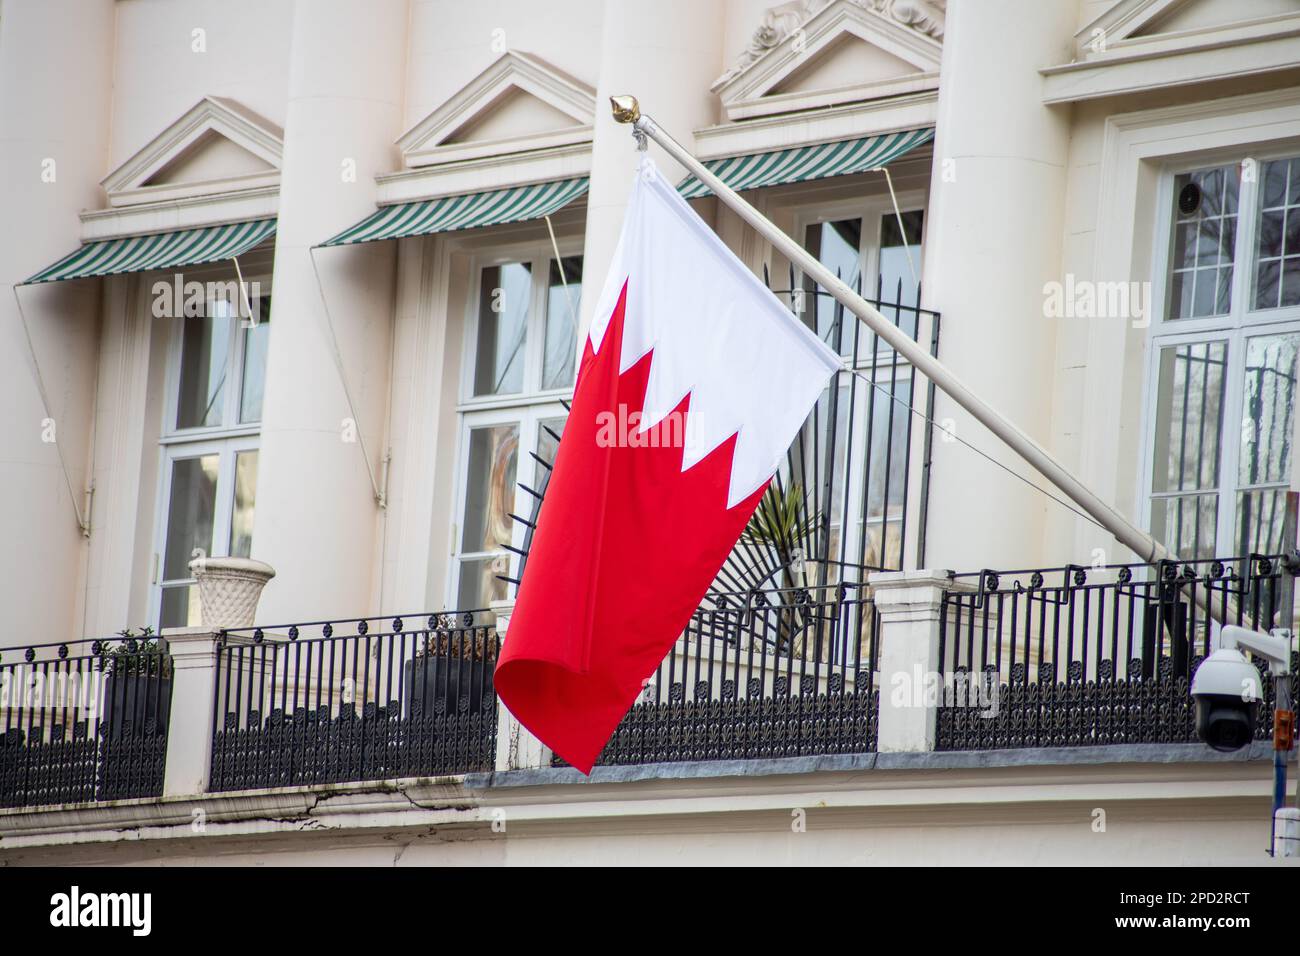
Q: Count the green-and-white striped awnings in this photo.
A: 3